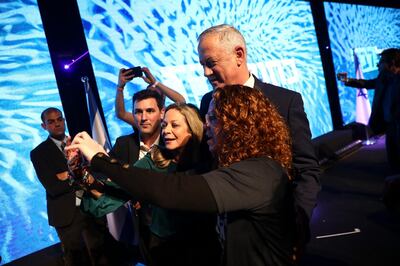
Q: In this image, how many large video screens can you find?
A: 3